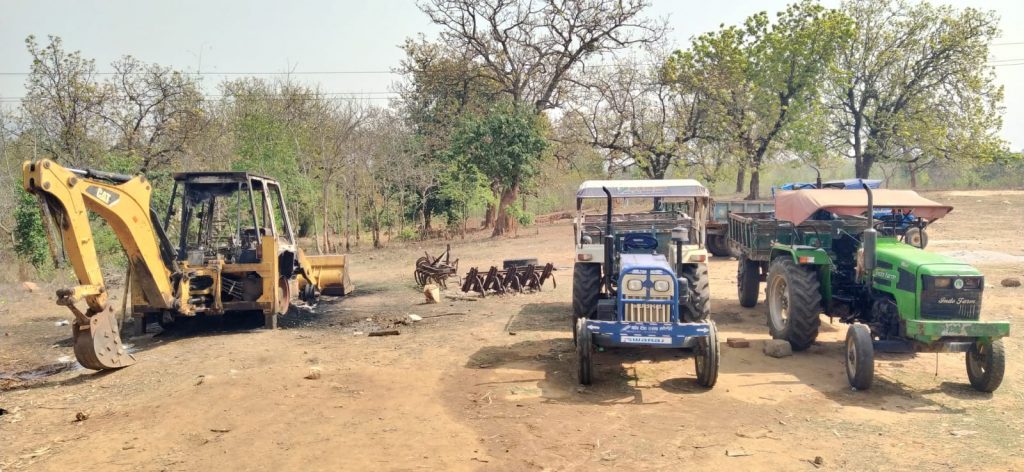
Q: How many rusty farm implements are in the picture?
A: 2